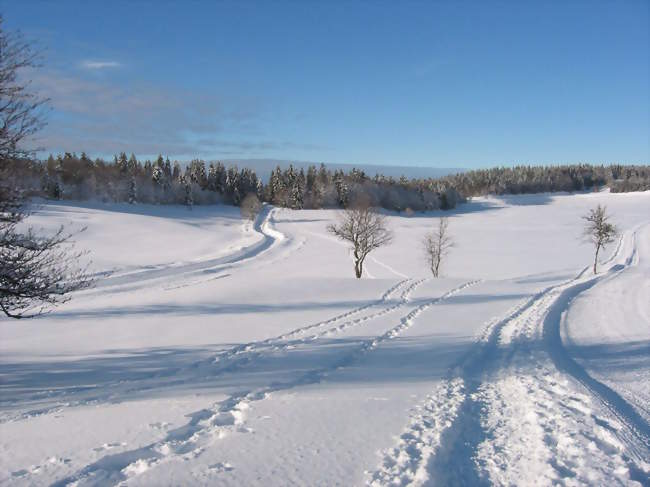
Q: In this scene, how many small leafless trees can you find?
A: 3